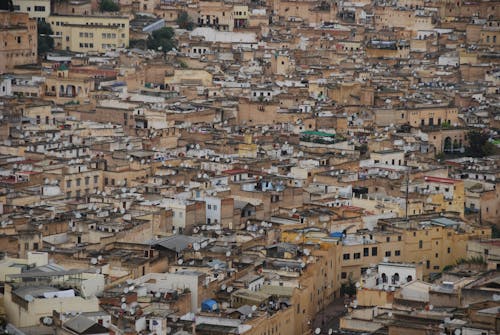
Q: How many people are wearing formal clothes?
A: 0